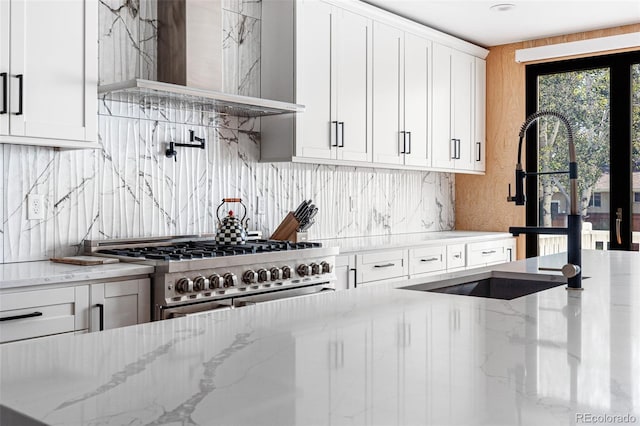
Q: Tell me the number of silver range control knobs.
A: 11